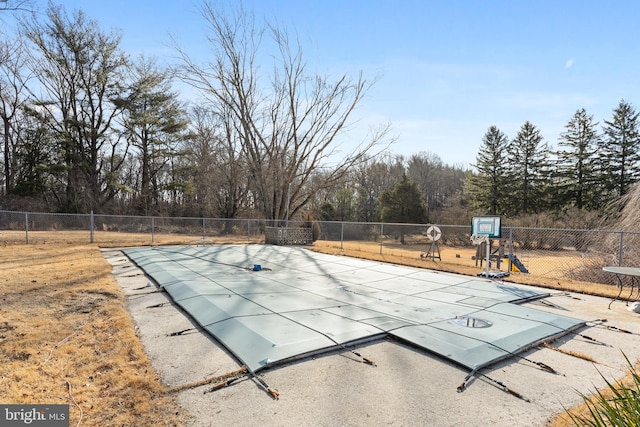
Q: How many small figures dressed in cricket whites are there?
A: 0